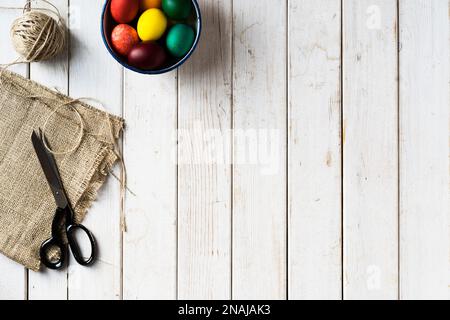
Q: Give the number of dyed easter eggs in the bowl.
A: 7